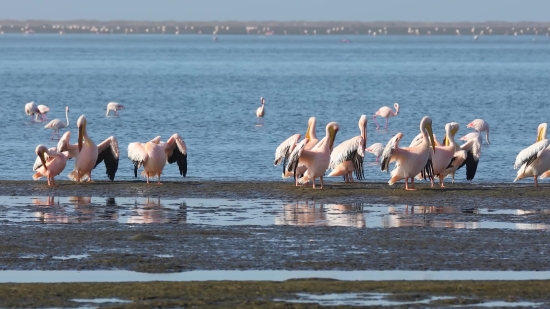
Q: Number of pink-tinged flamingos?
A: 9